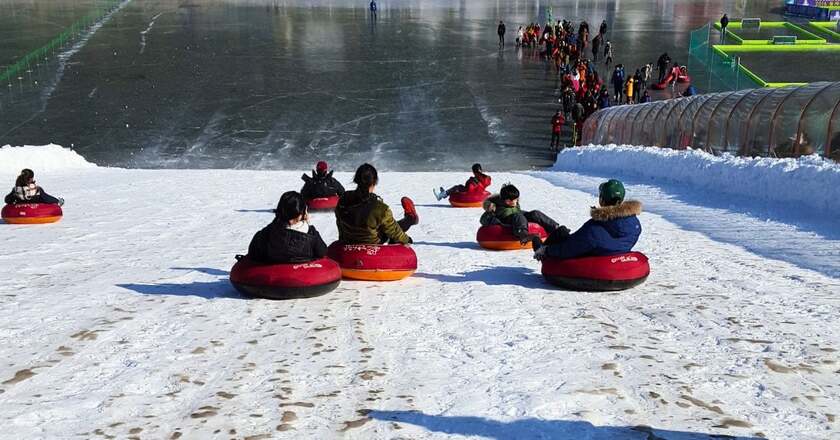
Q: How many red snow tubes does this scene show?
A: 7